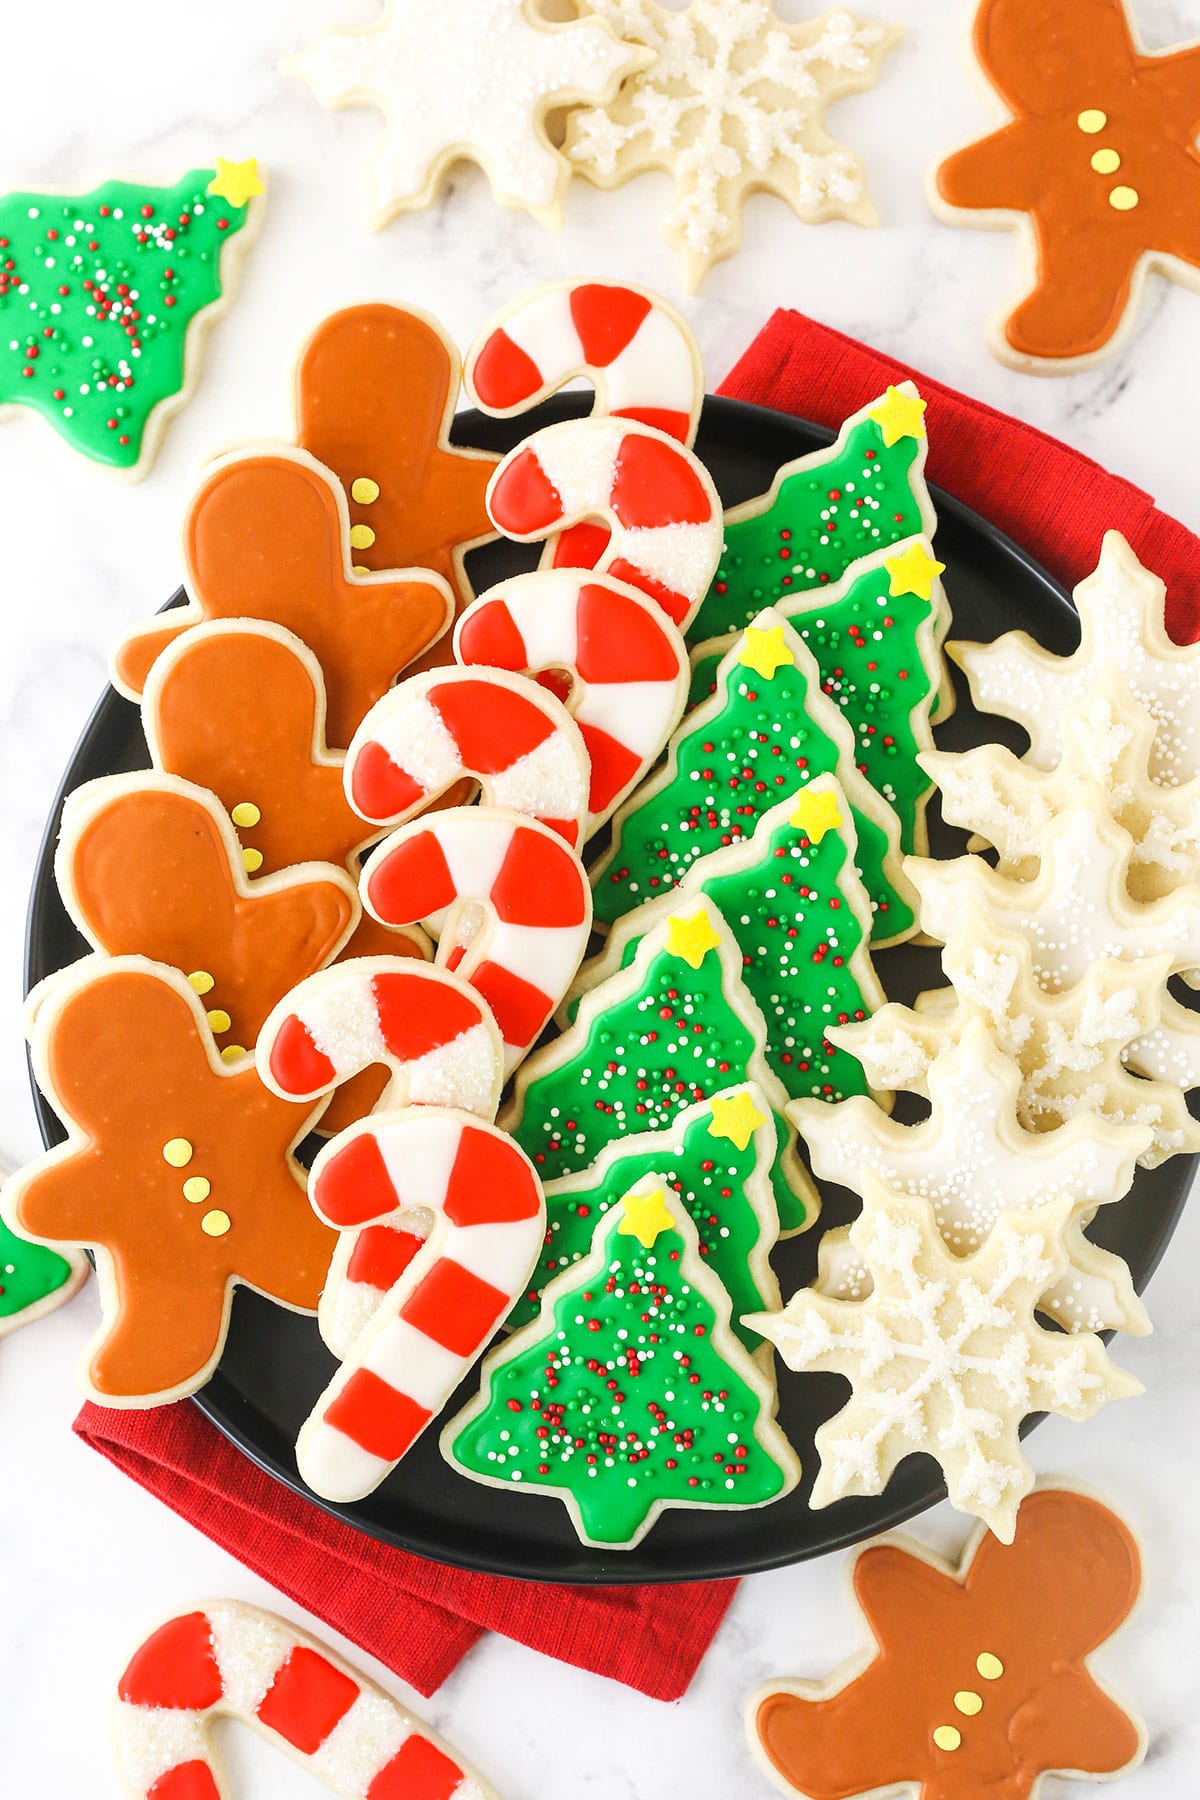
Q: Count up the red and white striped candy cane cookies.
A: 8